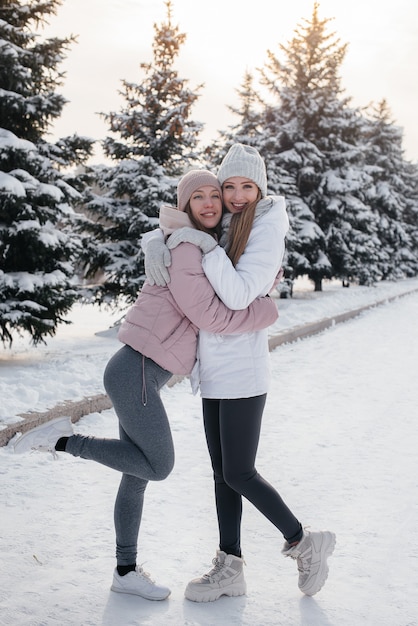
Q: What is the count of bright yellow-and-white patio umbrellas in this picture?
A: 0